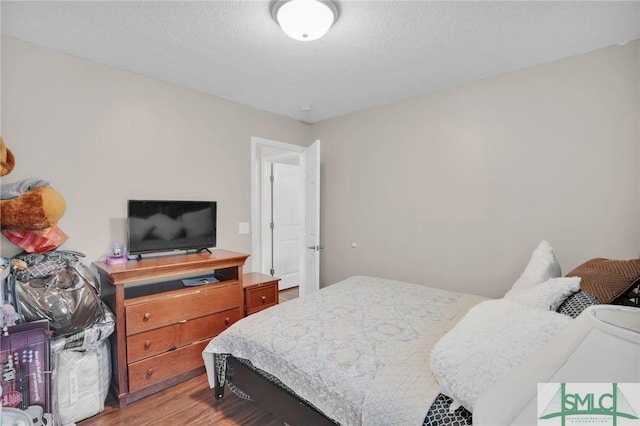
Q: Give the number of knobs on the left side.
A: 3